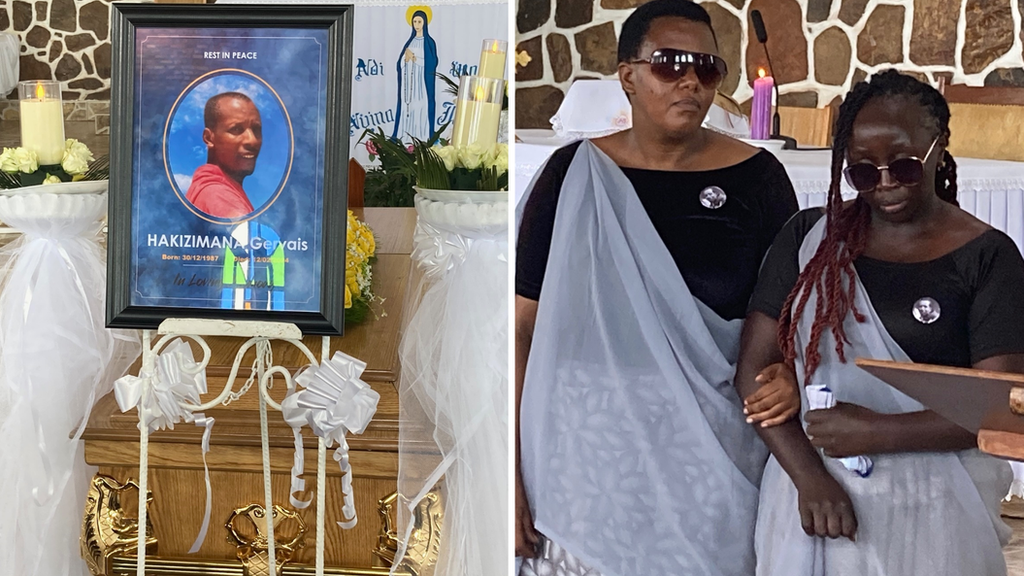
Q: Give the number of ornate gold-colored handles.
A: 3